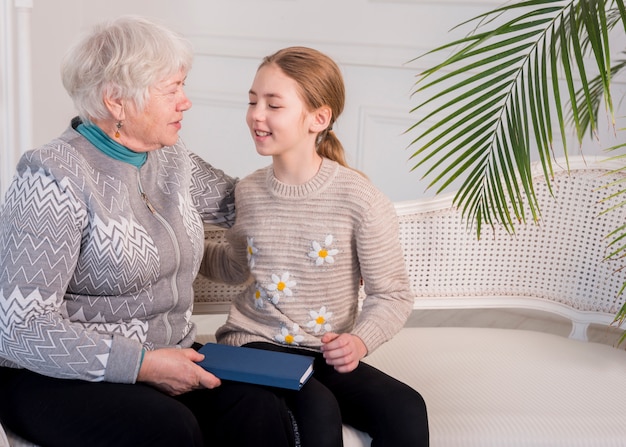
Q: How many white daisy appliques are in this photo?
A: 6